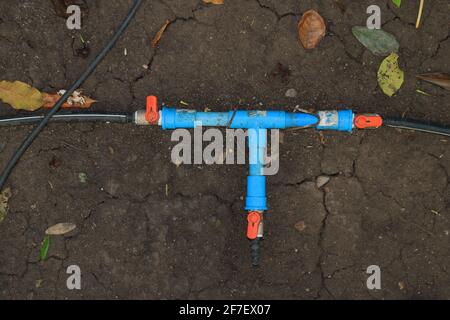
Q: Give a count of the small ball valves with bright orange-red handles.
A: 3